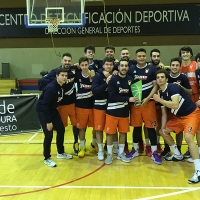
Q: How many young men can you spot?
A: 14